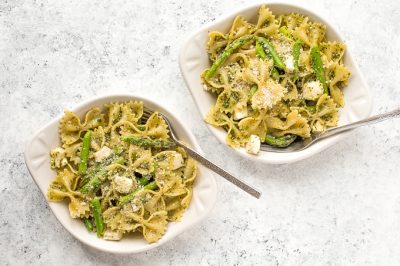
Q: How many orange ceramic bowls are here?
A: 0